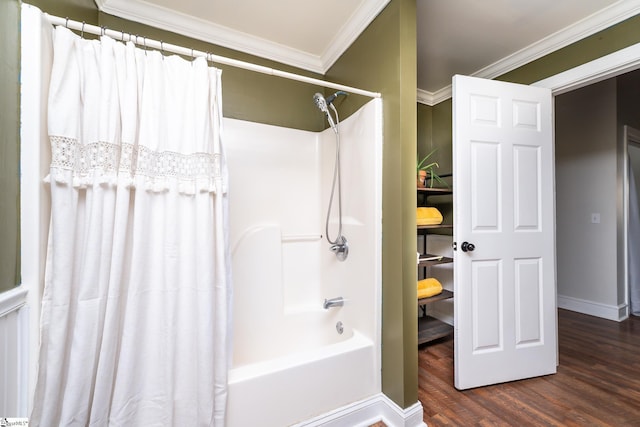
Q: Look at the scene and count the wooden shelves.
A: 5